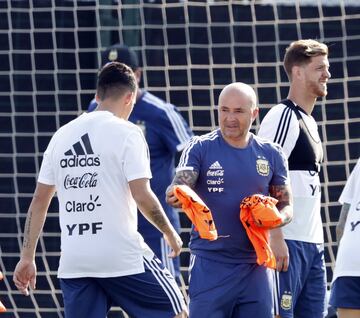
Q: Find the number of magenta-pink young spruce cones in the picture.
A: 0